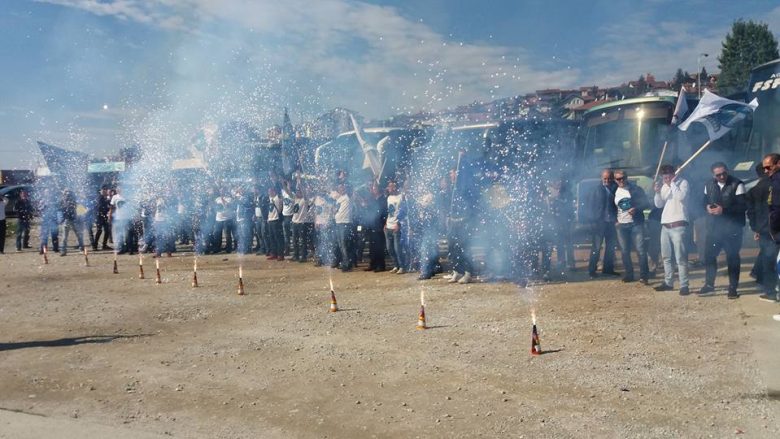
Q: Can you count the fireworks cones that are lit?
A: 10